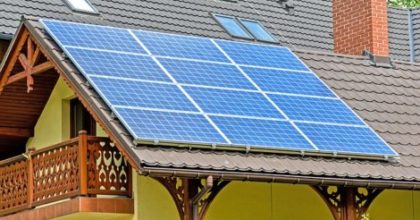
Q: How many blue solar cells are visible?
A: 12